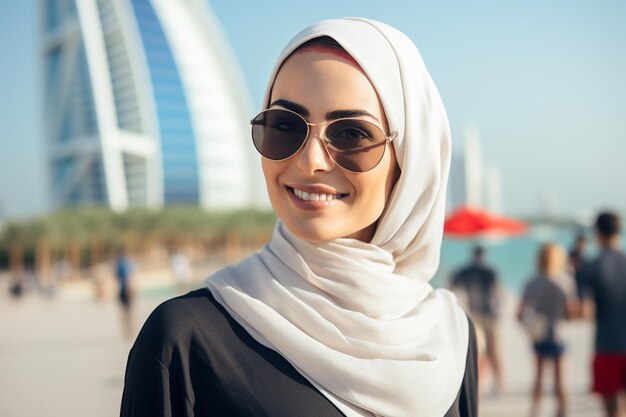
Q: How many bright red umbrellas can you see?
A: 1